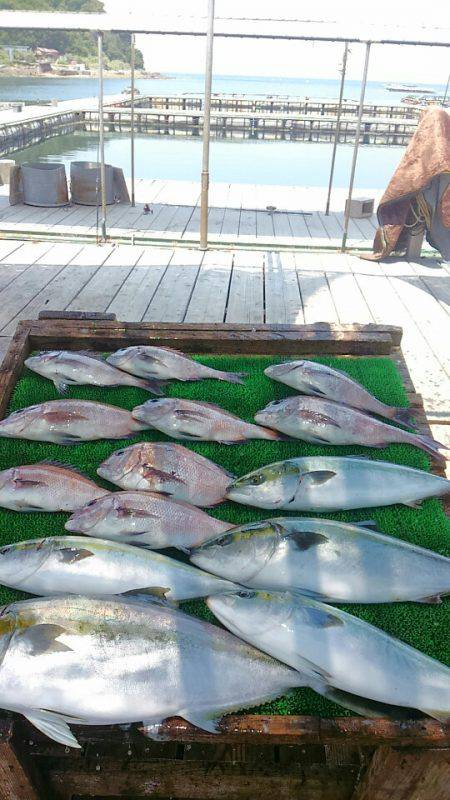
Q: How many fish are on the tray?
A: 14